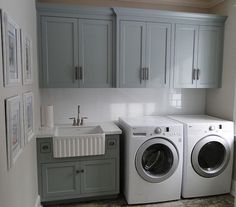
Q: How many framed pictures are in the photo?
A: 4